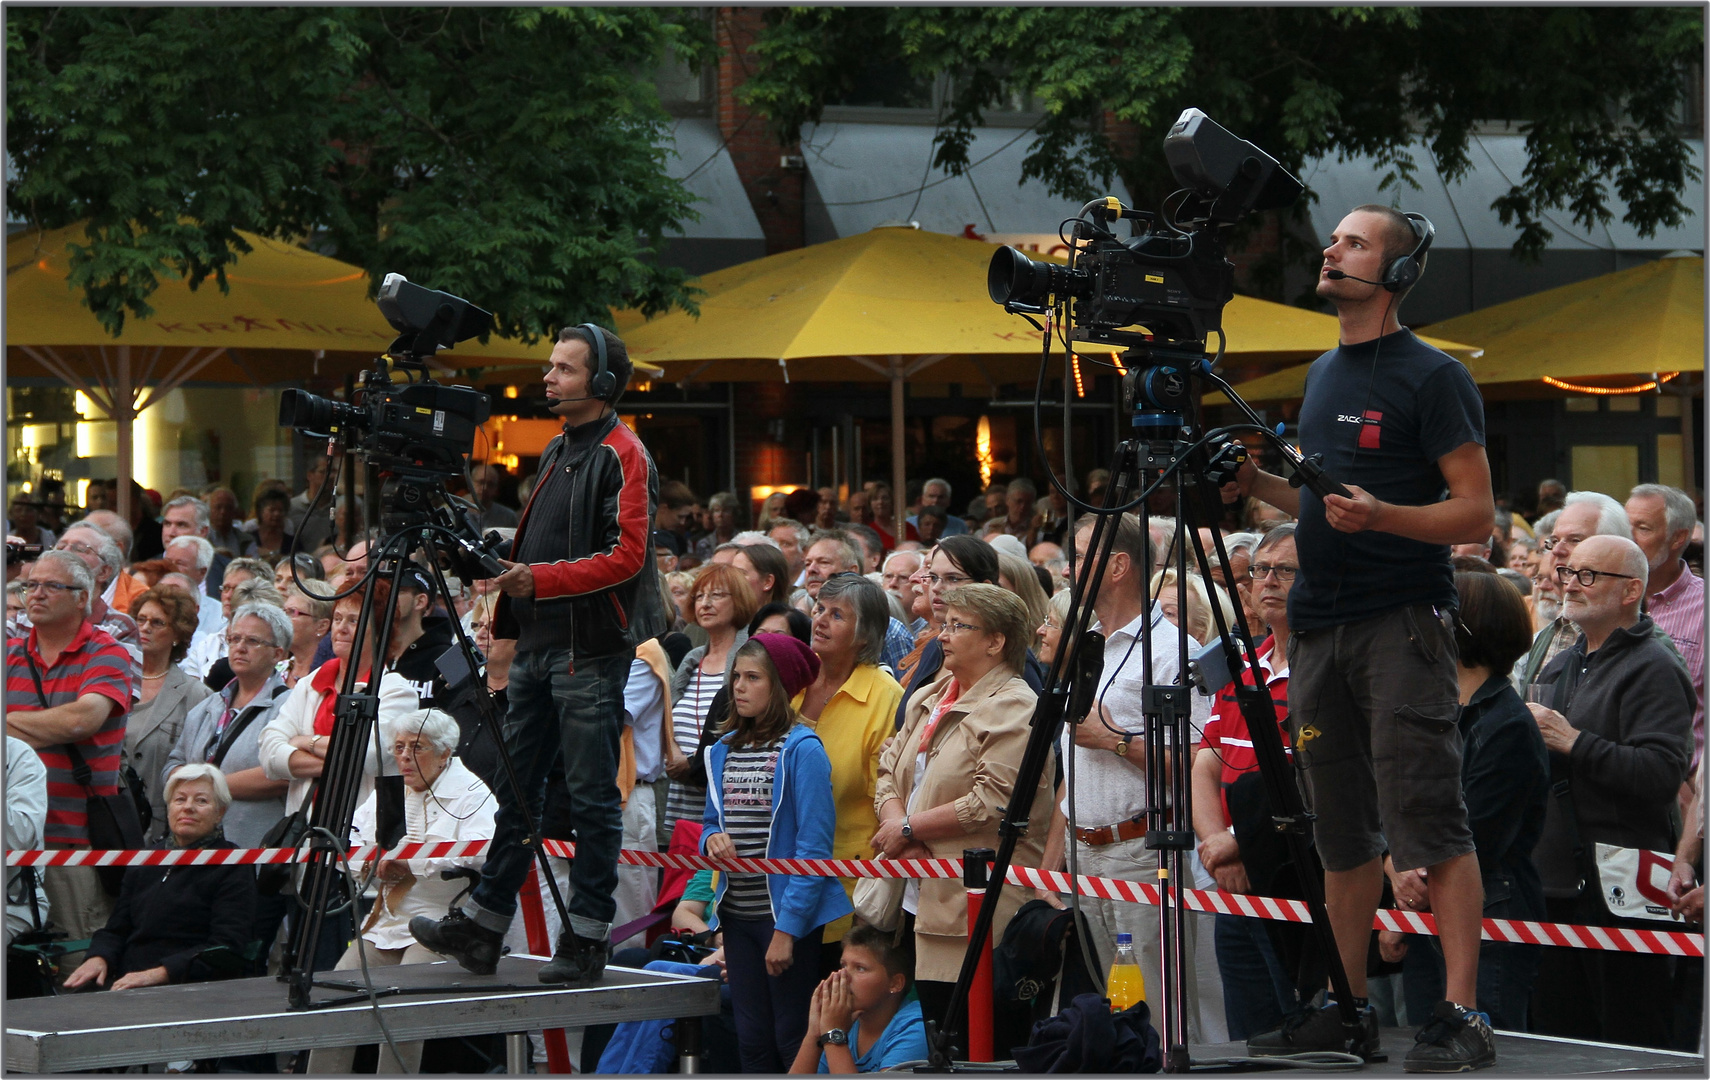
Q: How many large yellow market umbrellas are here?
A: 3